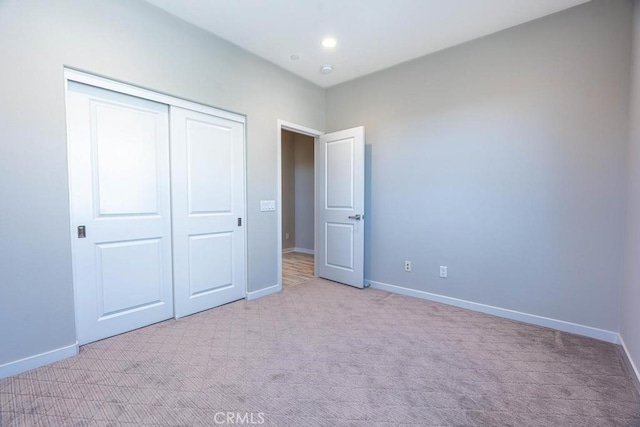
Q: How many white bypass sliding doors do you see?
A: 2